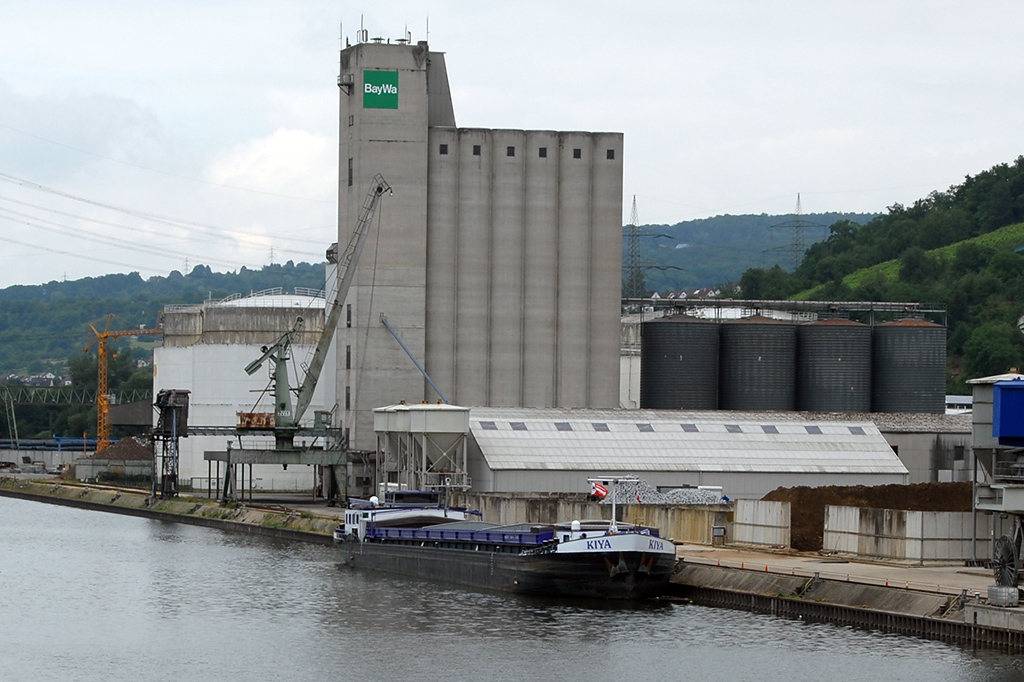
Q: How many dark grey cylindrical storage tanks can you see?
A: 4